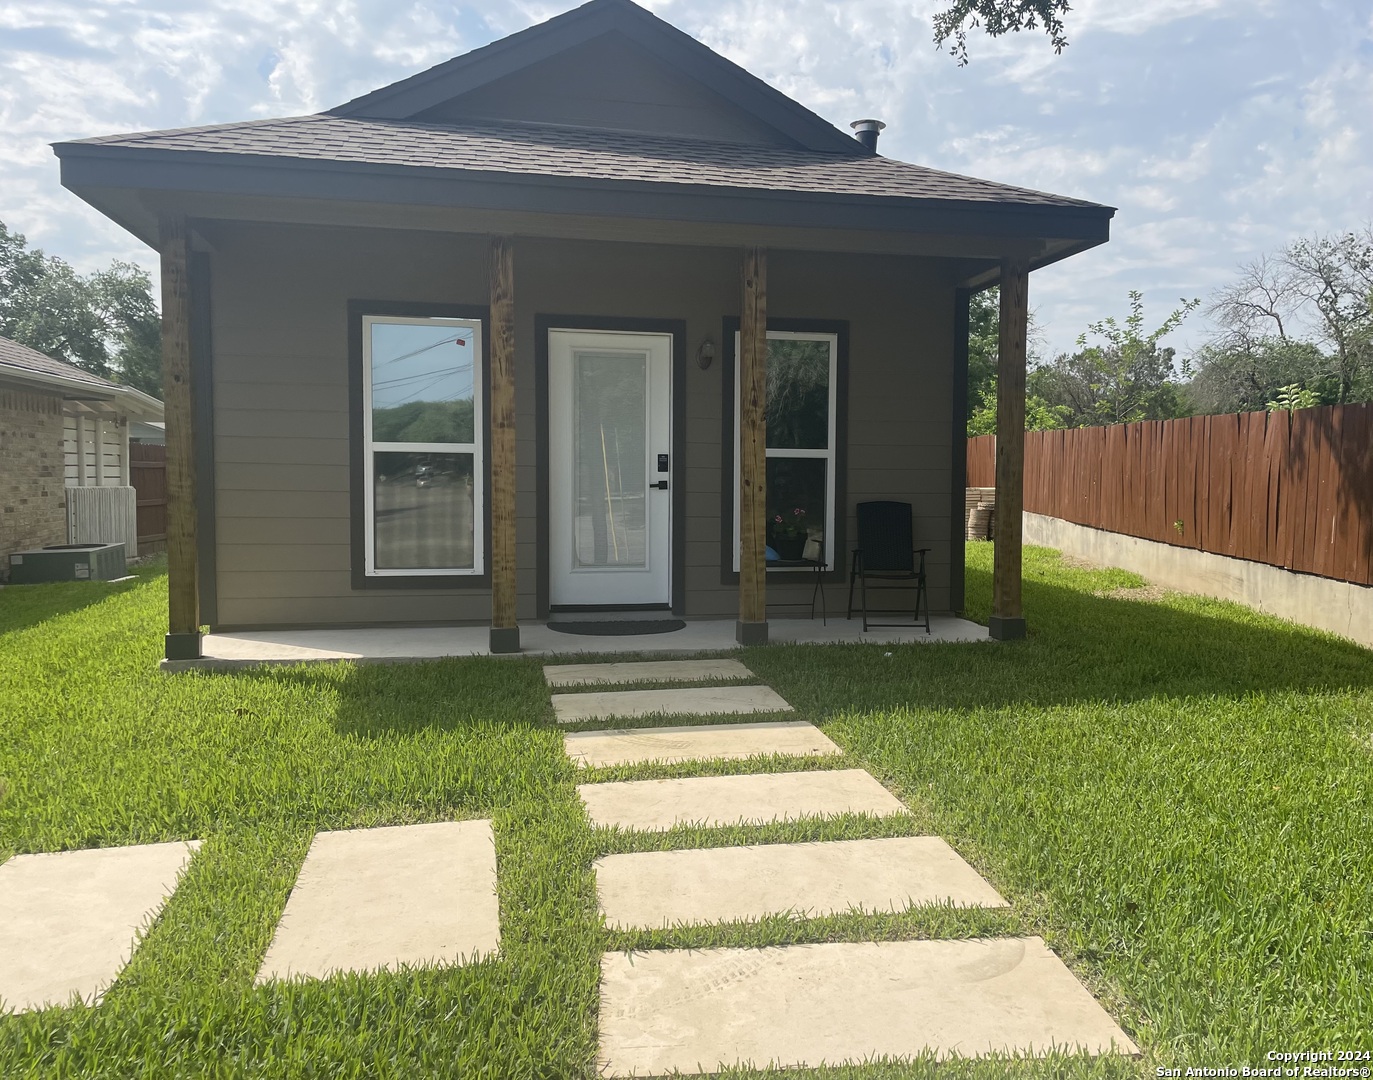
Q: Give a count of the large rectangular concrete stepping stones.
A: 8